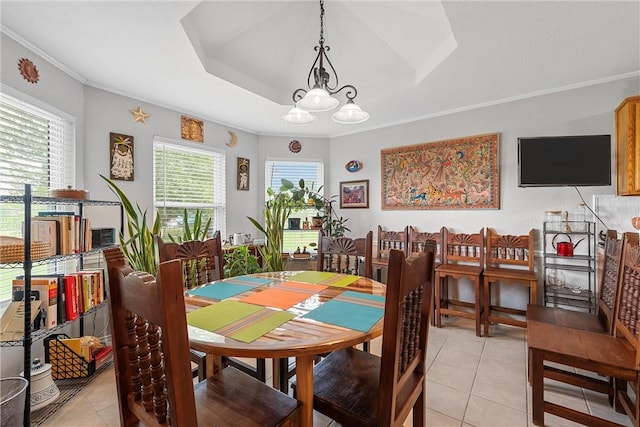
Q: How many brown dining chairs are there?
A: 10